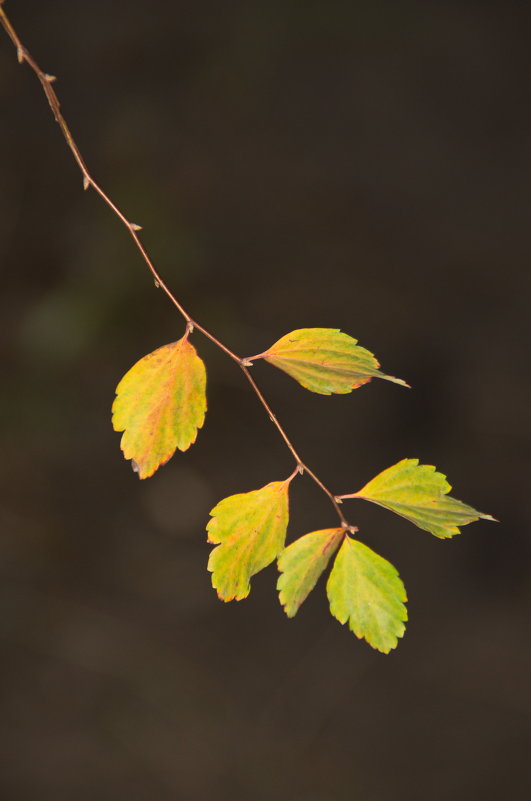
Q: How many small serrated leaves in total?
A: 6